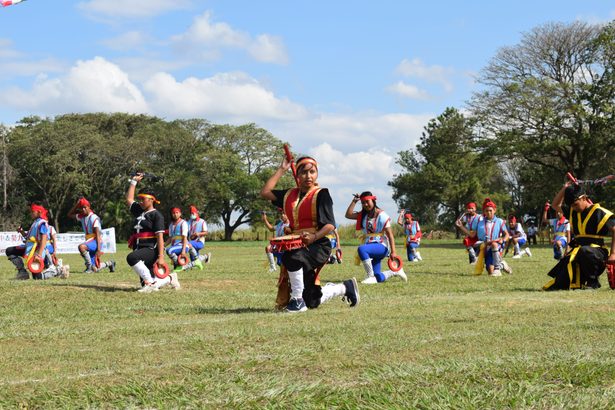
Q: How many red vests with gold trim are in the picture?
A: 1